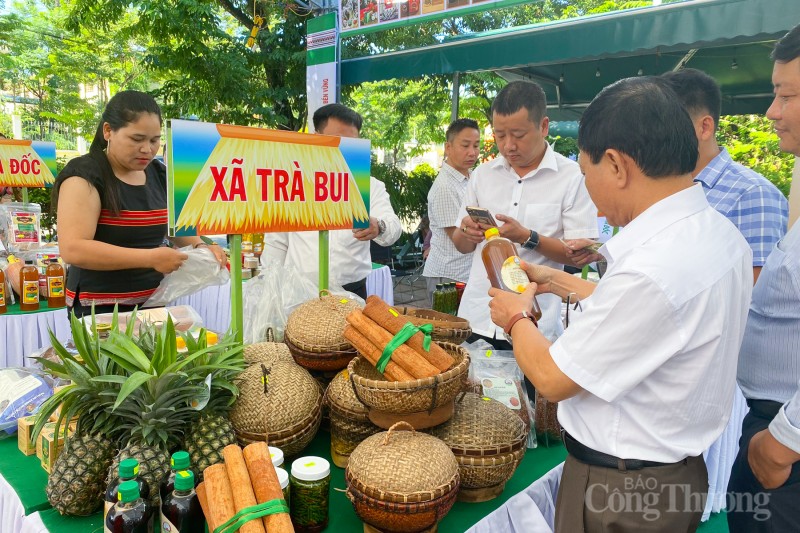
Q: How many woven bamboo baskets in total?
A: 8